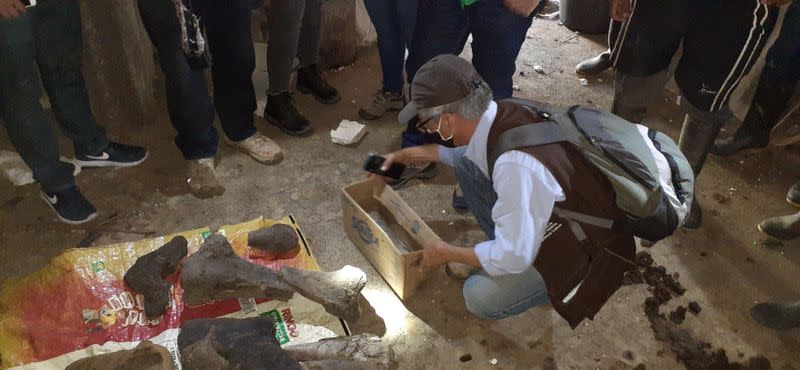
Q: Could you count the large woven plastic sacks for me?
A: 2